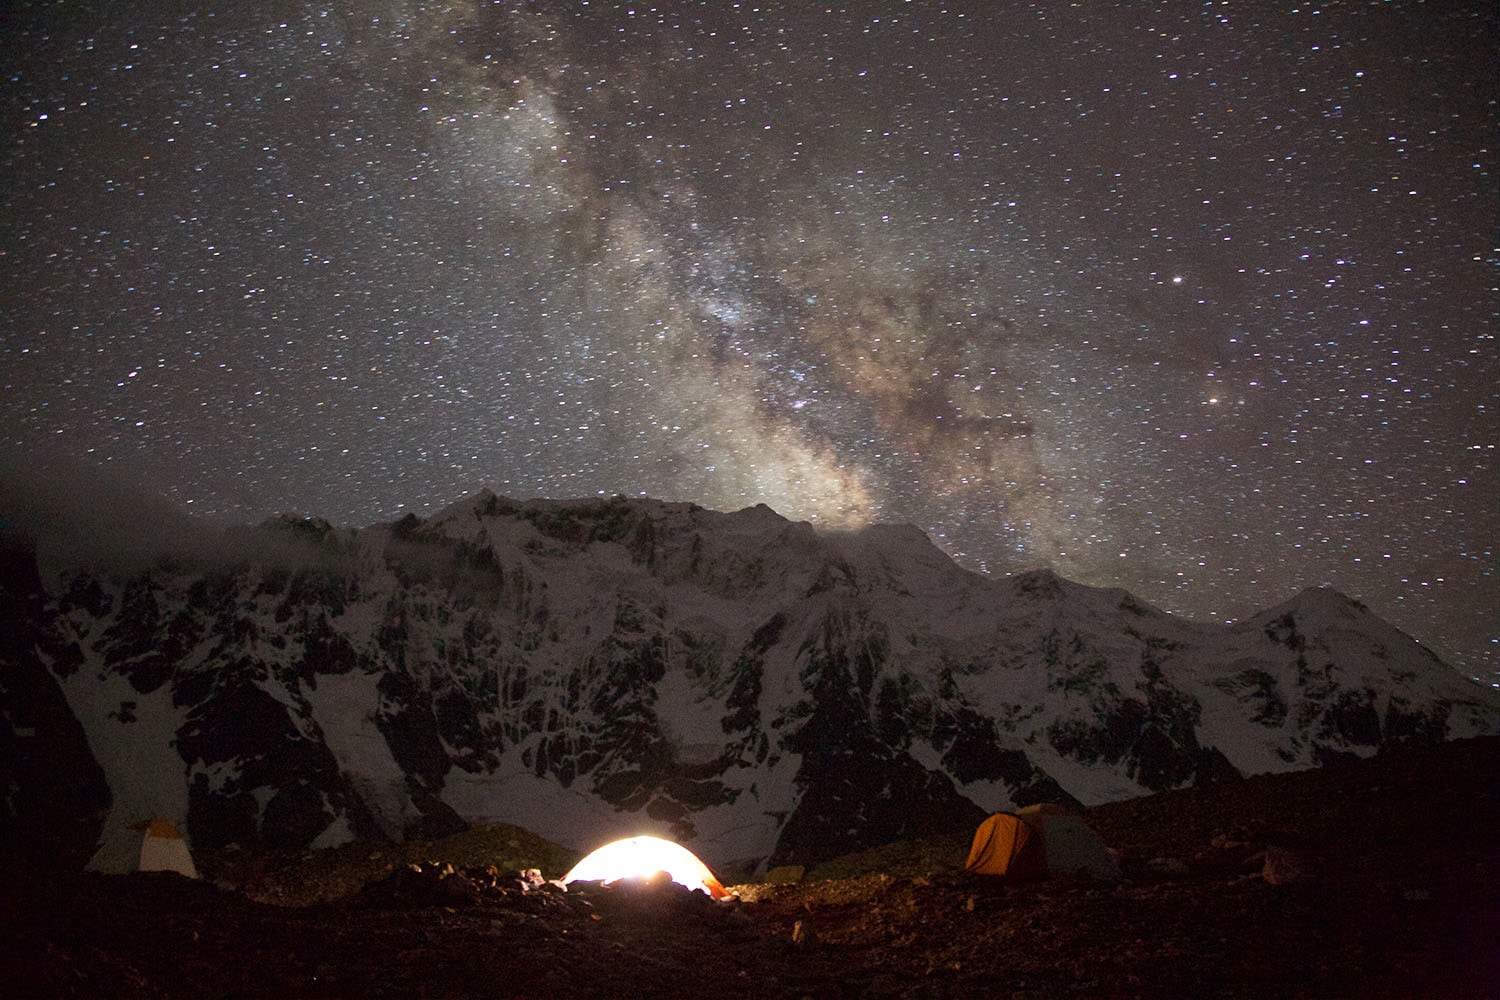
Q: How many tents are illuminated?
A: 1